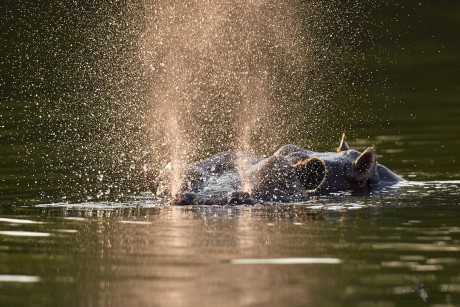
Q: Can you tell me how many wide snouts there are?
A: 1